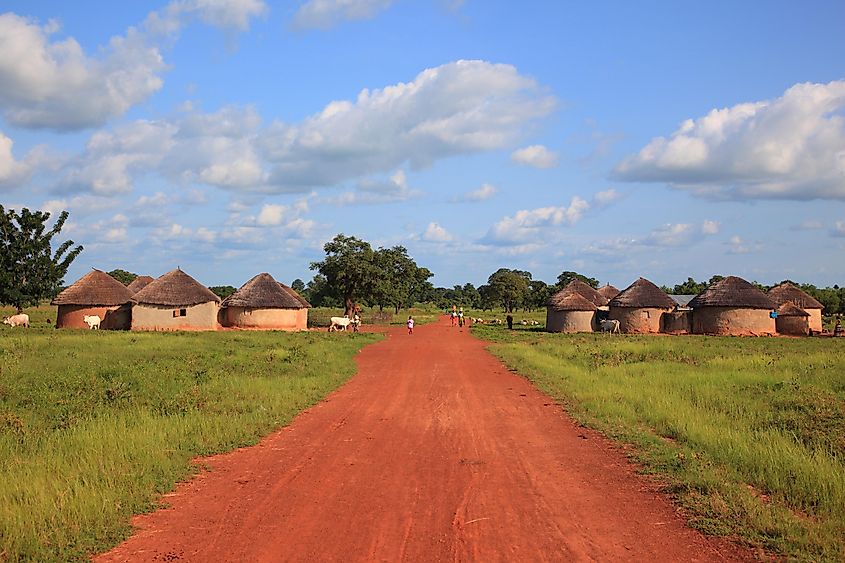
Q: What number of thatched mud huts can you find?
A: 12